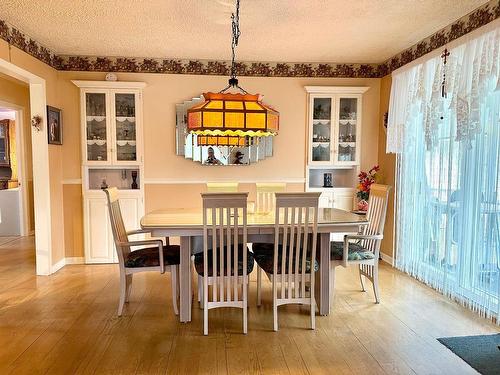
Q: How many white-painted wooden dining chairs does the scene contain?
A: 6